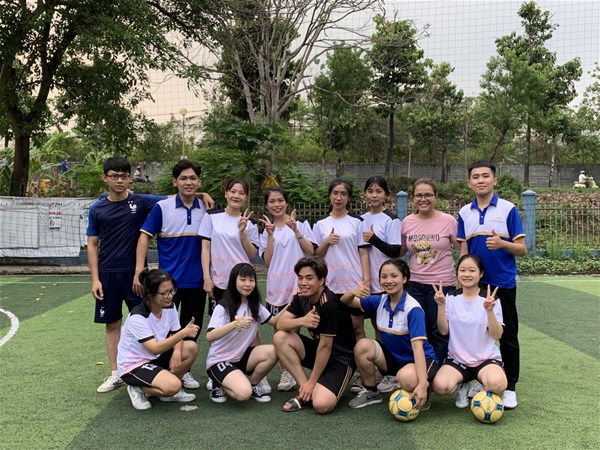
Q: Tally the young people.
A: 13